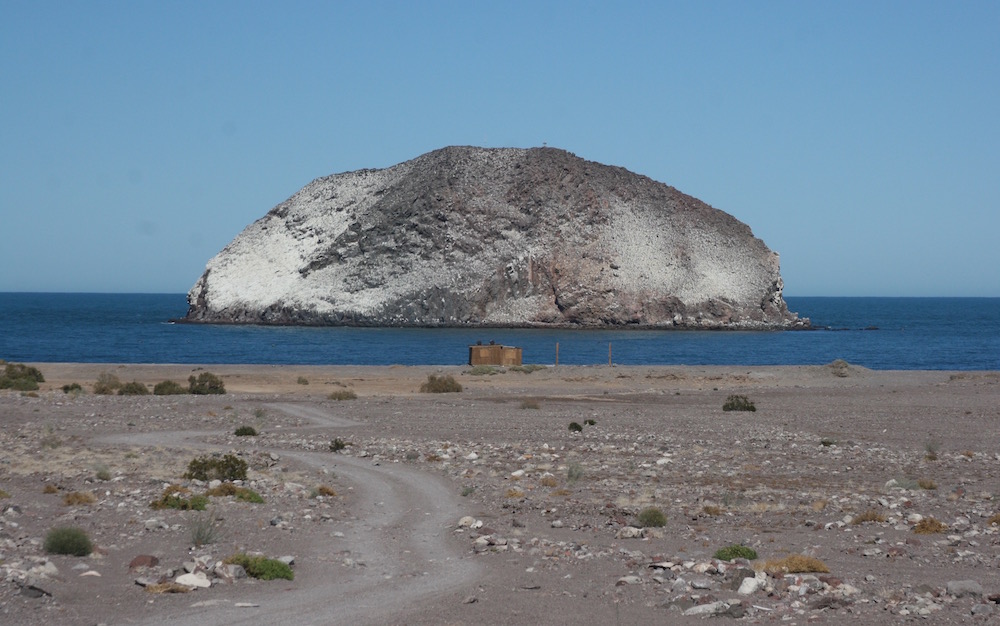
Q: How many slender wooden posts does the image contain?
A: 2